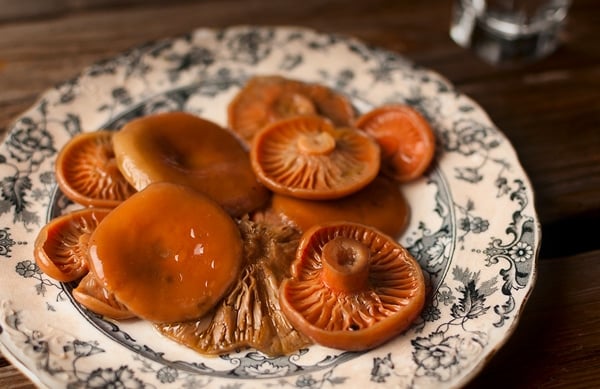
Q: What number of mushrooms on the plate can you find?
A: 11